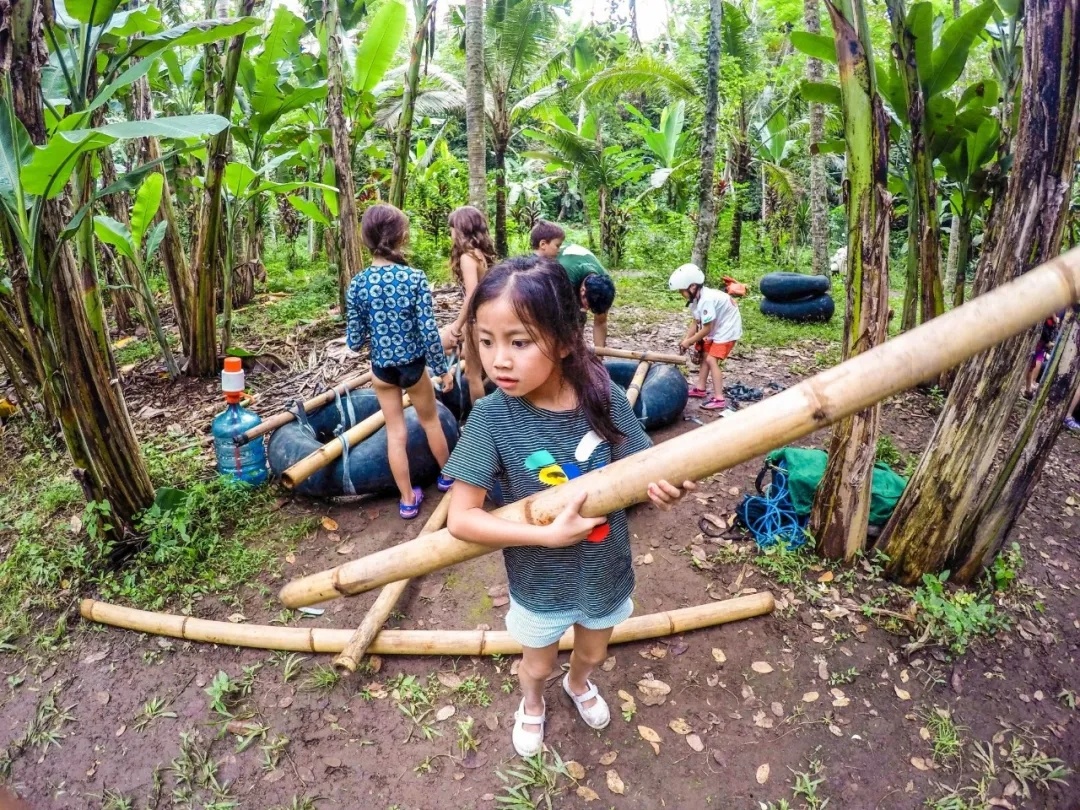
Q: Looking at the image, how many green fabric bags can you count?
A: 1